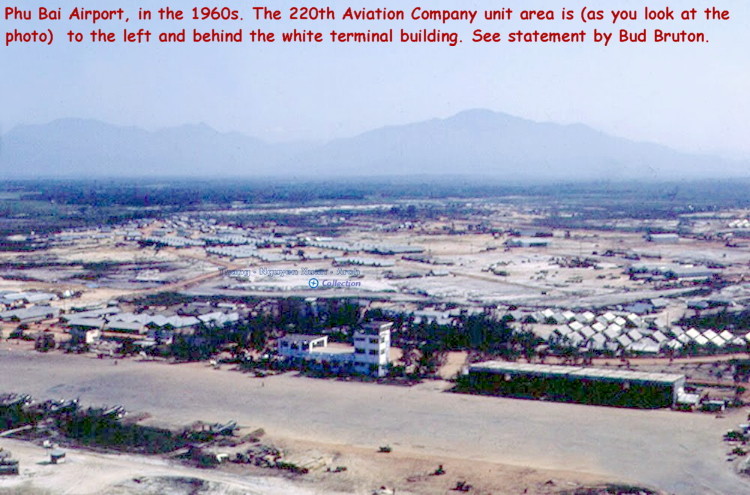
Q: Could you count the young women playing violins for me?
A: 0